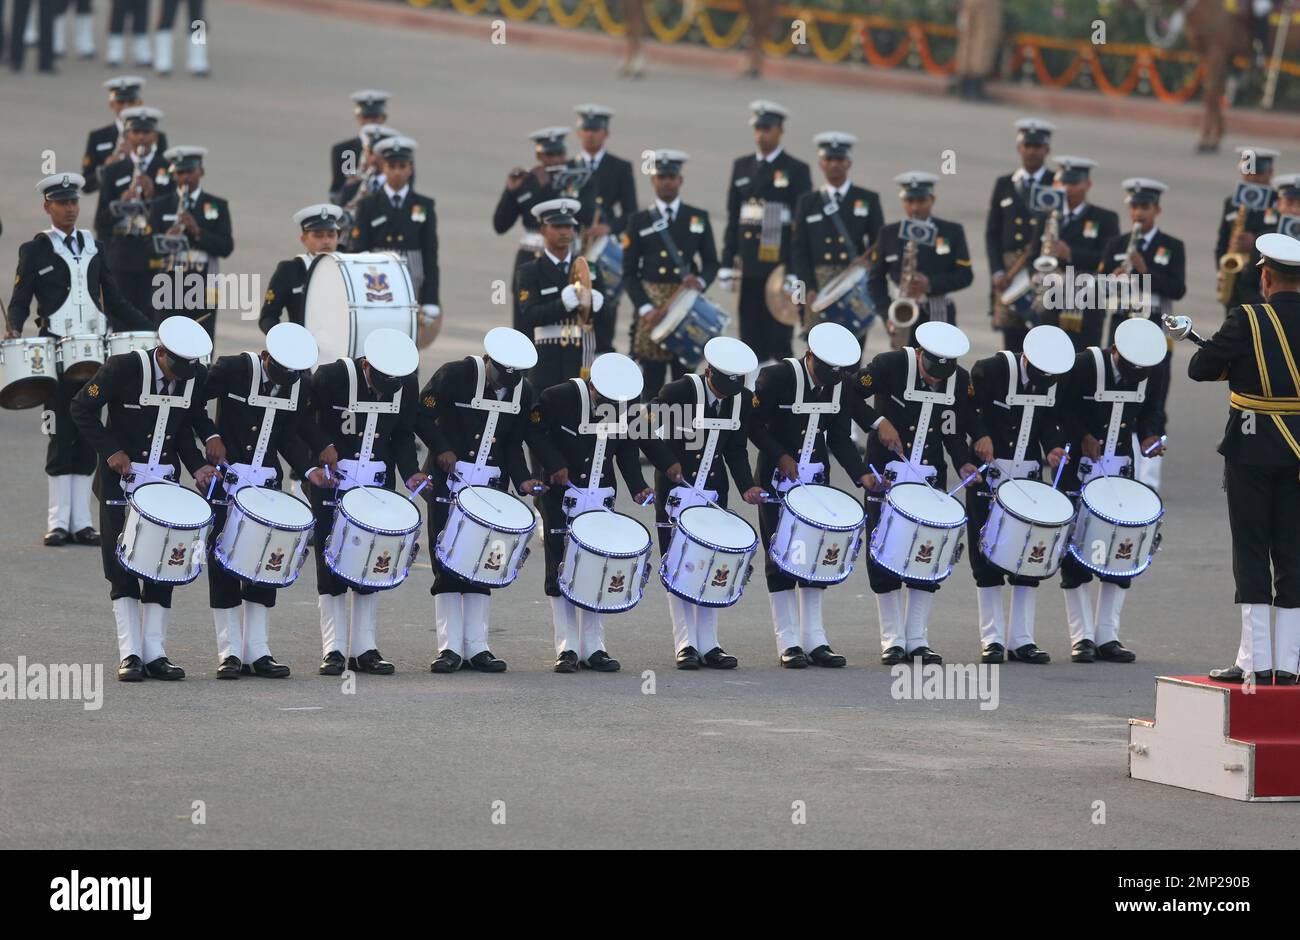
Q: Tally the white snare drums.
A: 10